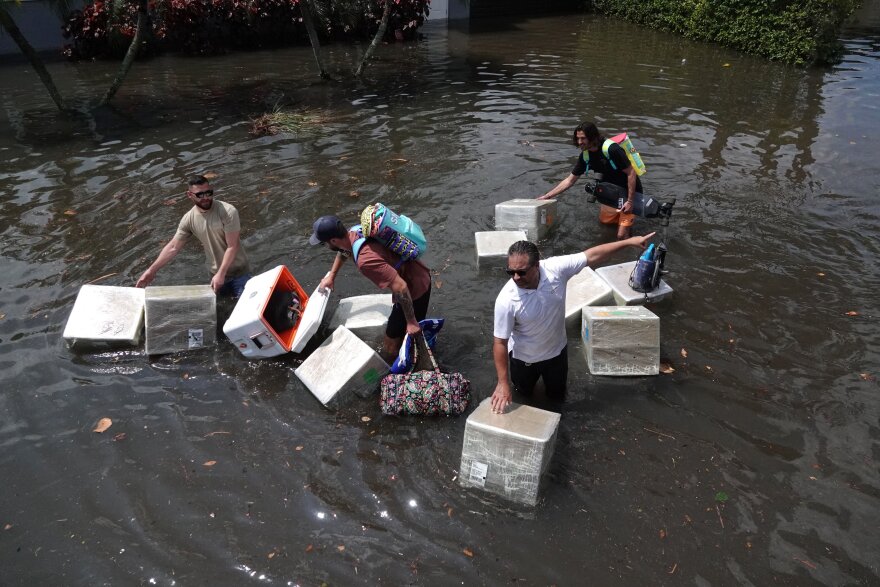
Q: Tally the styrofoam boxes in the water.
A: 10